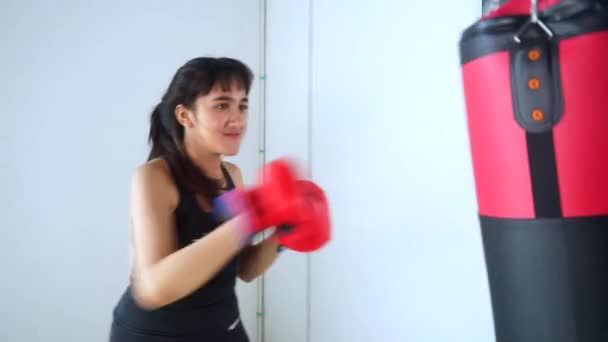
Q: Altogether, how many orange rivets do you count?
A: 3